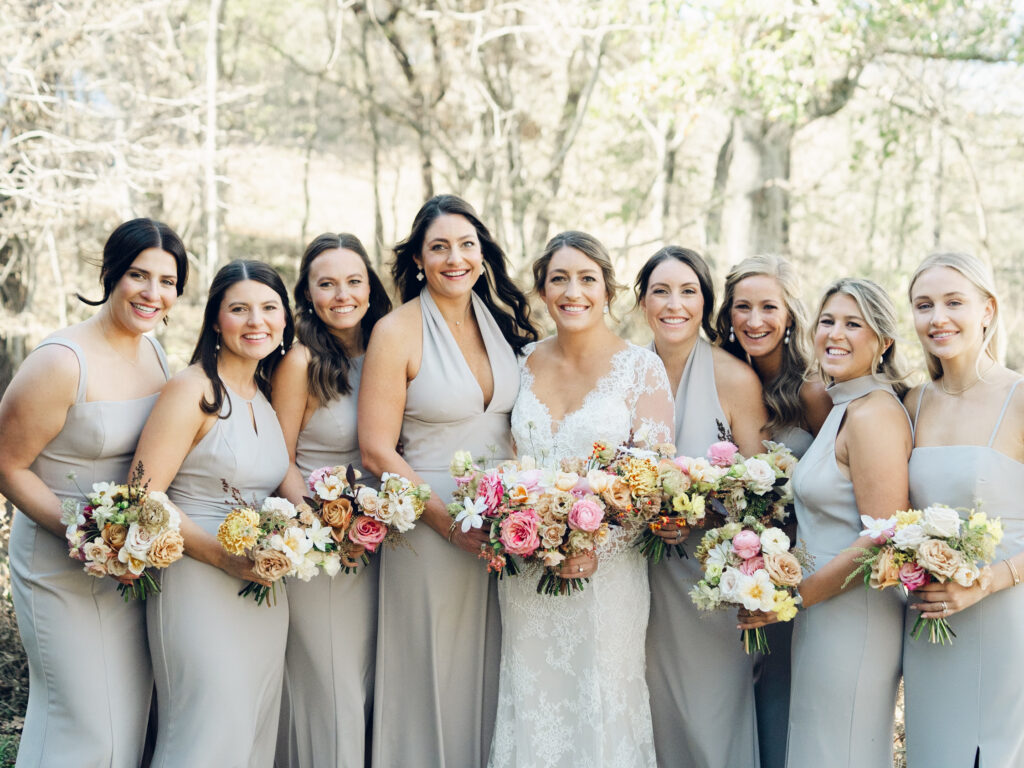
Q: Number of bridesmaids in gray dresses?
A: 8